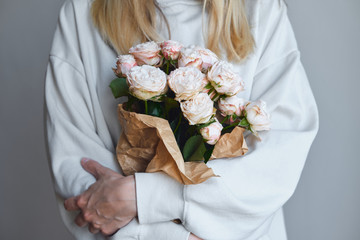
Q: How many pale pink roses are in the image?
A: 12